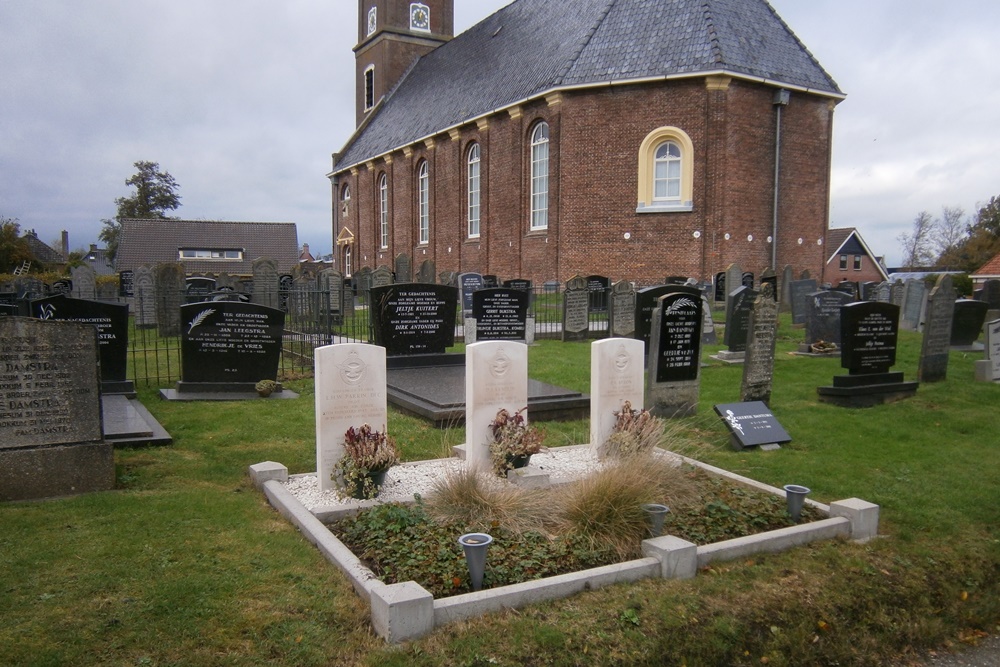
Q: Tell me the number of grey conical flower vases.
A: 3